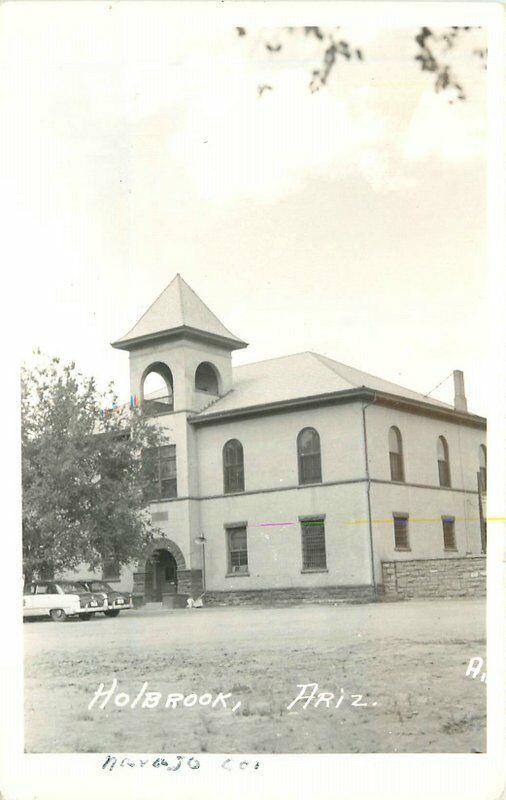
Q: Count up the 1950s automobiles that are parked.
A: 2